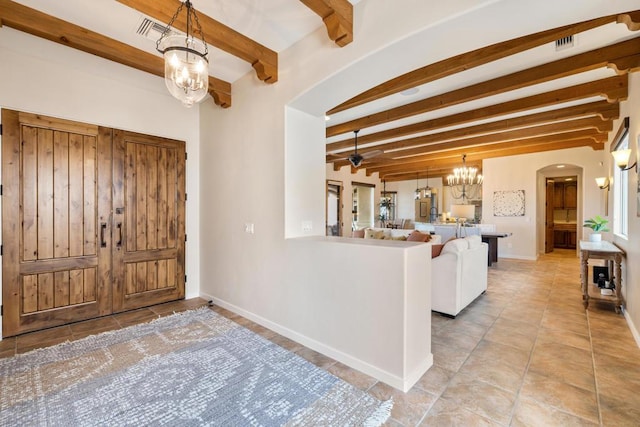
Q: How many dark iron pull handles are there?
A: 2